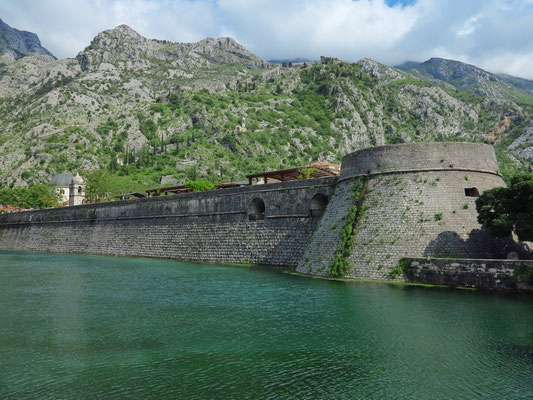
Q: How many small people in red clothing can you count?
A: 0